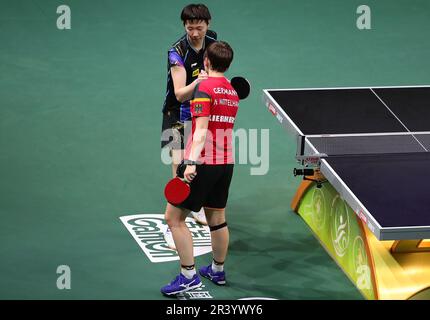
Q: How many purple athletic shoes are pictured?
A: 2